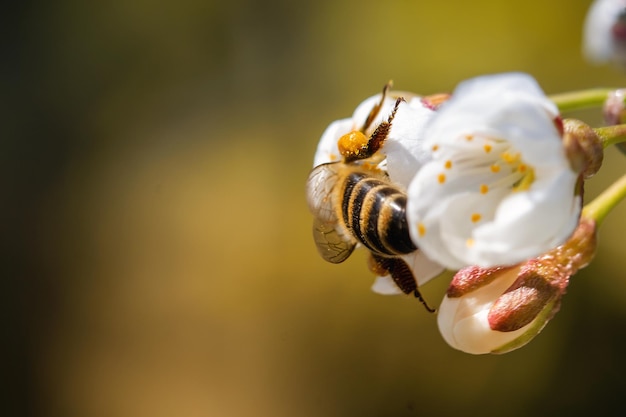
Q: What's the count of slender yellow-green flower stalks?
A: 3